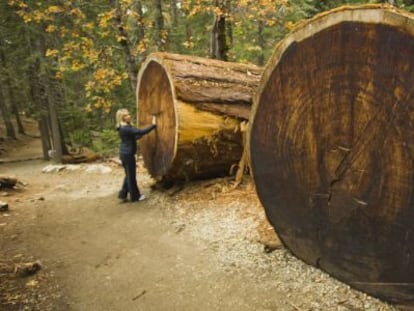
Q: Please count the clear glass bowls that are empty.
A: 0